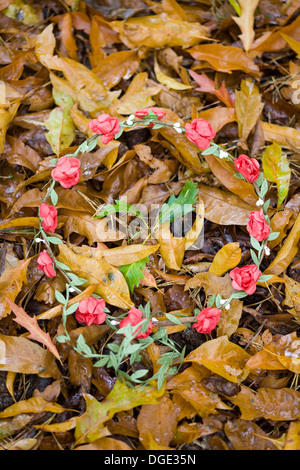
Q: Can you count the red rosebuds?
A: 12